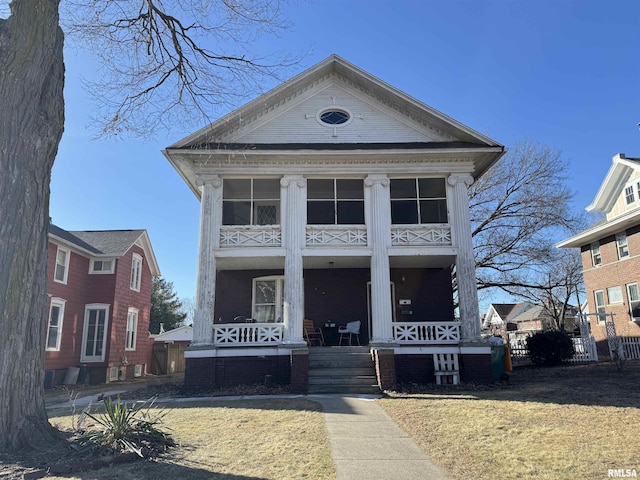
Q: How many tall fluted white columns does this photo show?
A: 4